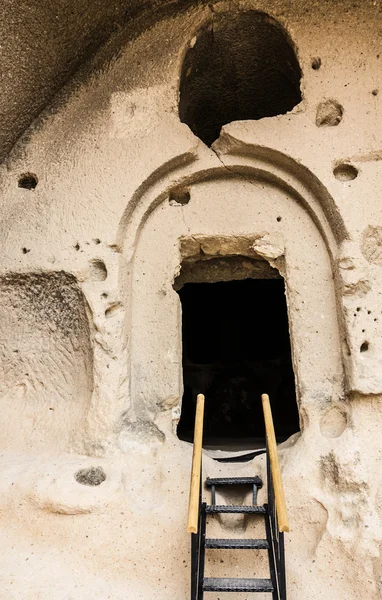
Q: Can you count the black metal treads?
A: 4